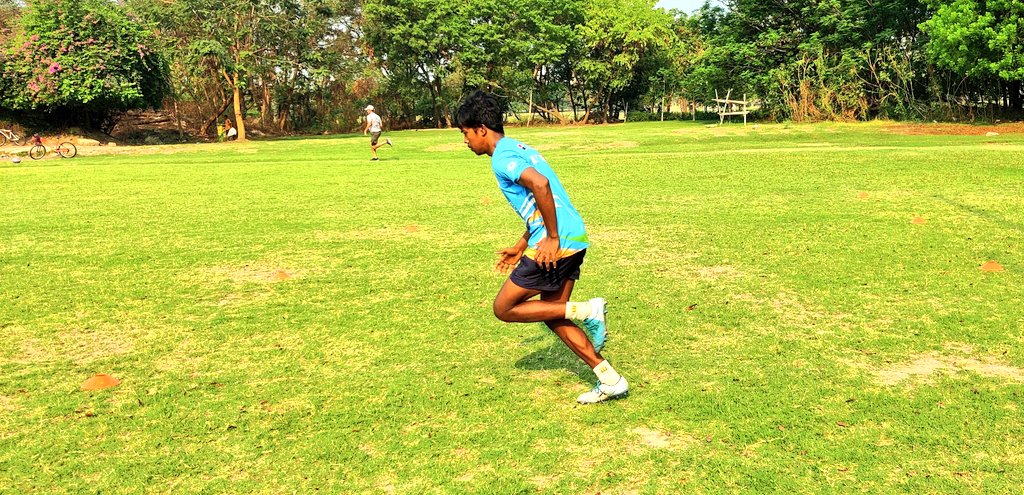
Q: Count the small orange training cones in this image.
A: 7